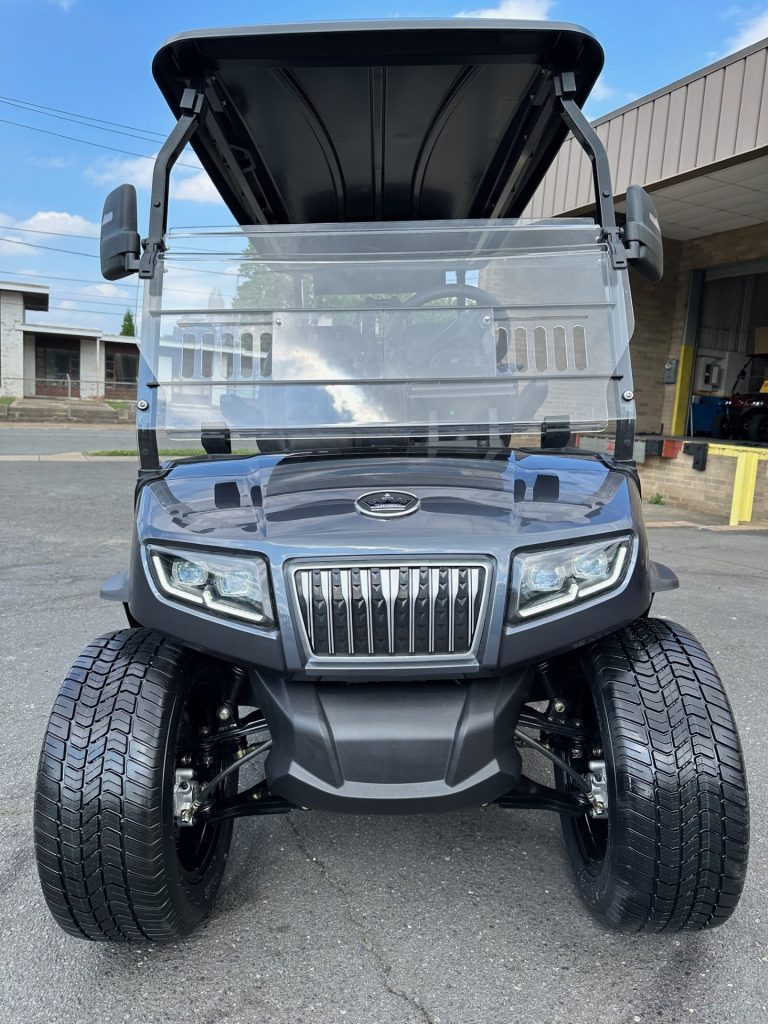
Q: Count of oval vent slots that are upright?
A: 10